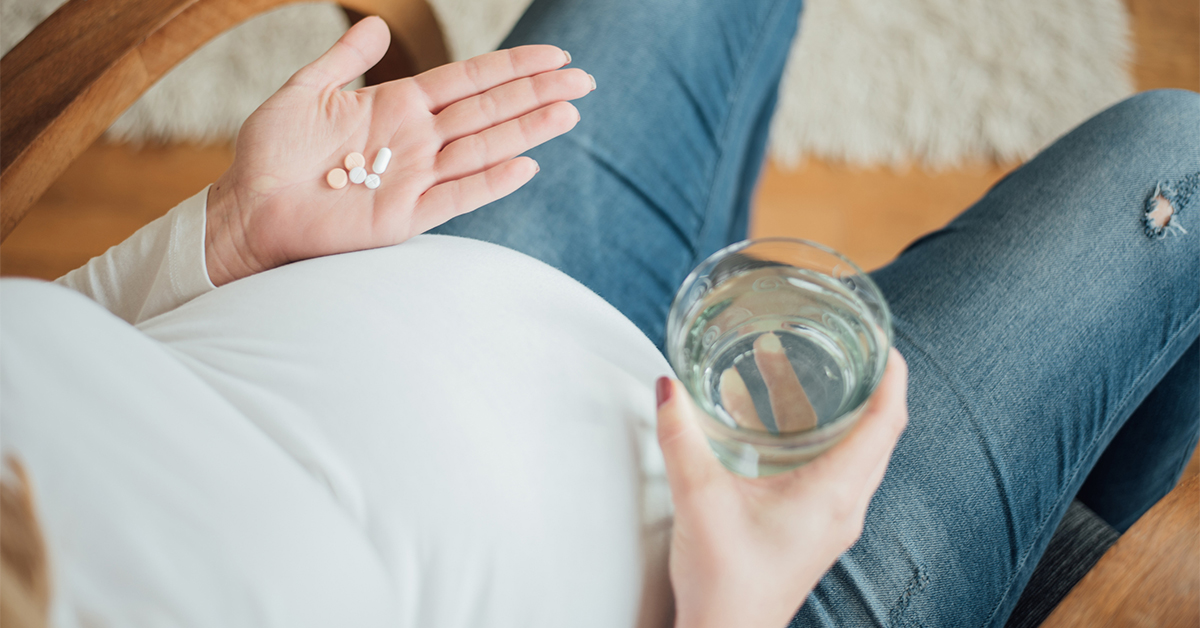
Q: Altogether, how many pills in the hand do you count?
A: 5